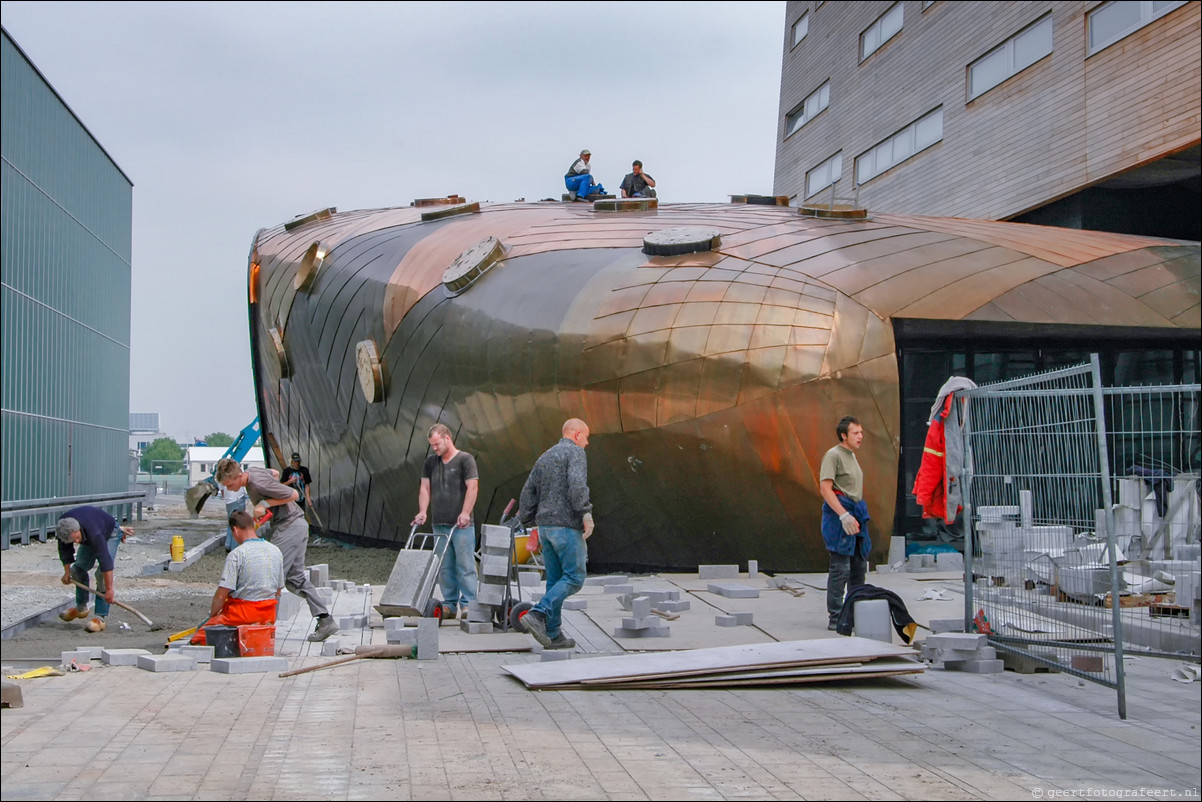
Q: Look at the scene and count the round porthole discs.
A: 12